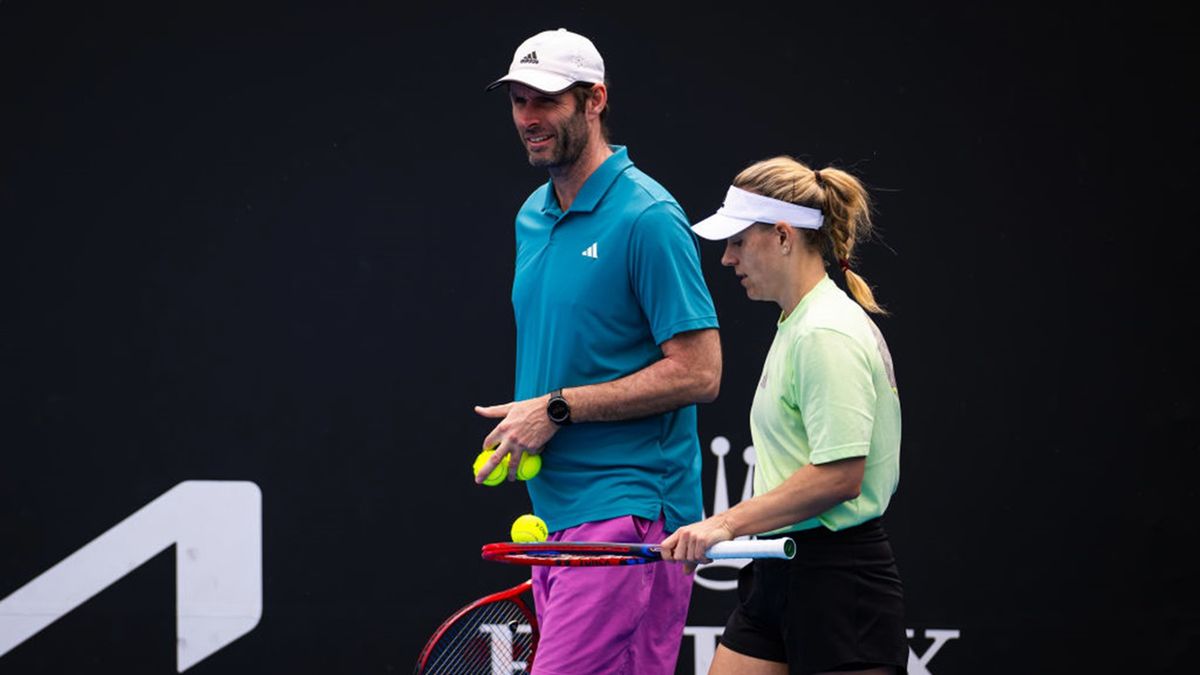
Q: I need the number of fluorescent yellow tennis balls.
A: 3